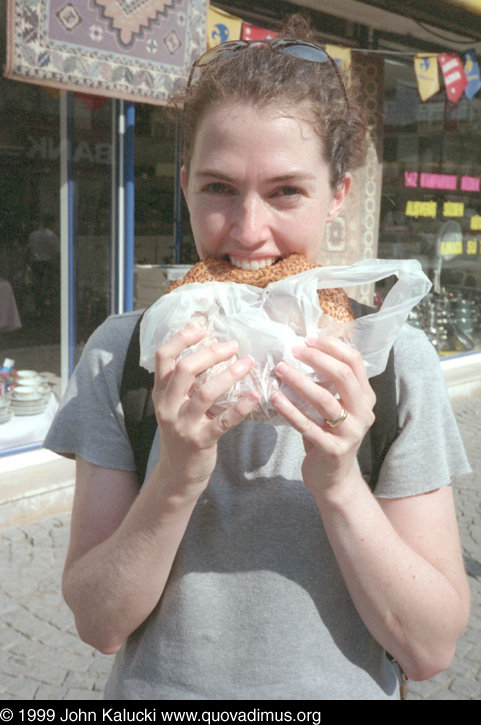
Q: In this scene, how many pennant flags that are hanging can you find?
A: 6